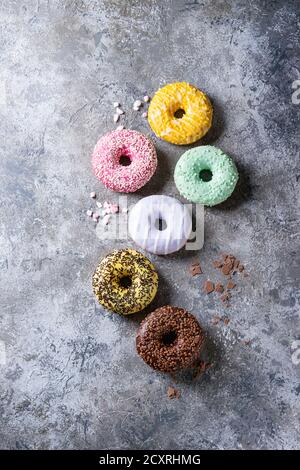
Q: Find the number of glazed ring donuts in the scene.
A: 6